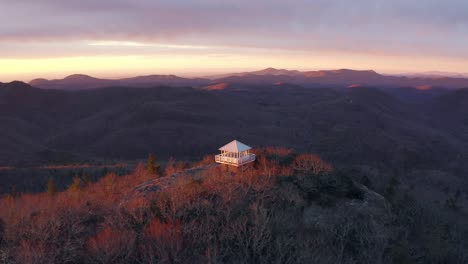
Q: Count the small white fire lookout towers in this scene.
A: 1